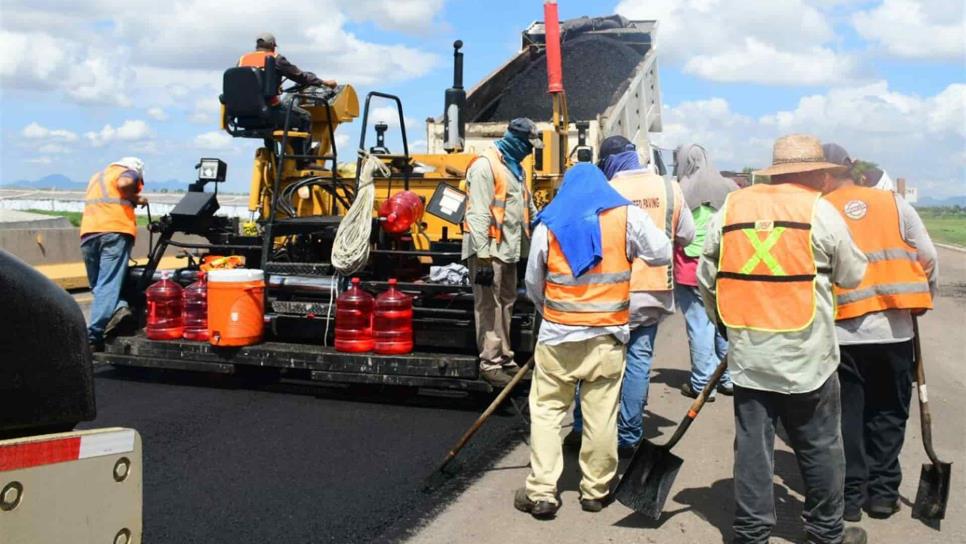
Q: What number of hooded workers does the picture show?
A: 2